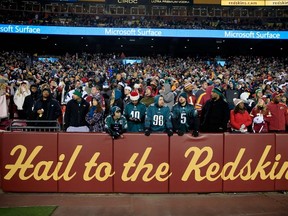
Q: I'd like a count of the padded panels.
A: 6